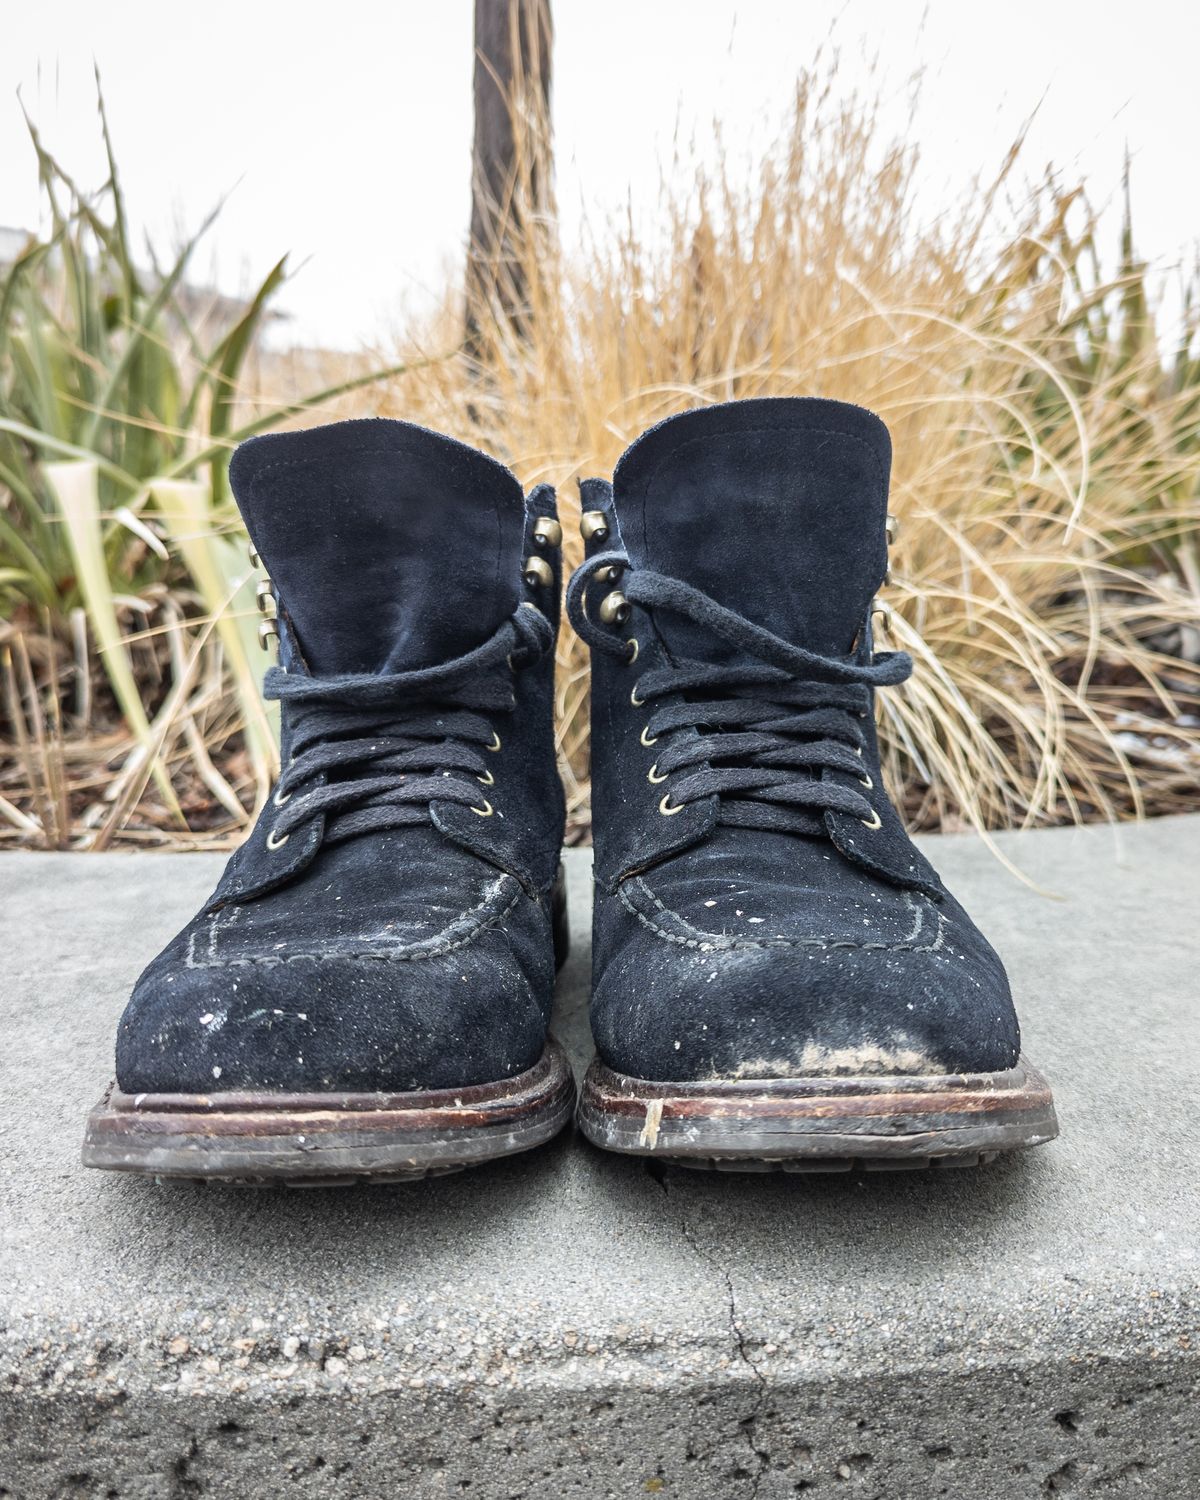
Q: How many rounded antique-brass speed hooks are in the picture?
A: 12